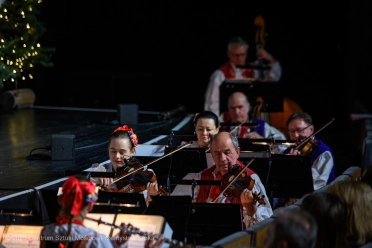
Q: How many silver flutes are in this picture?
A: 1